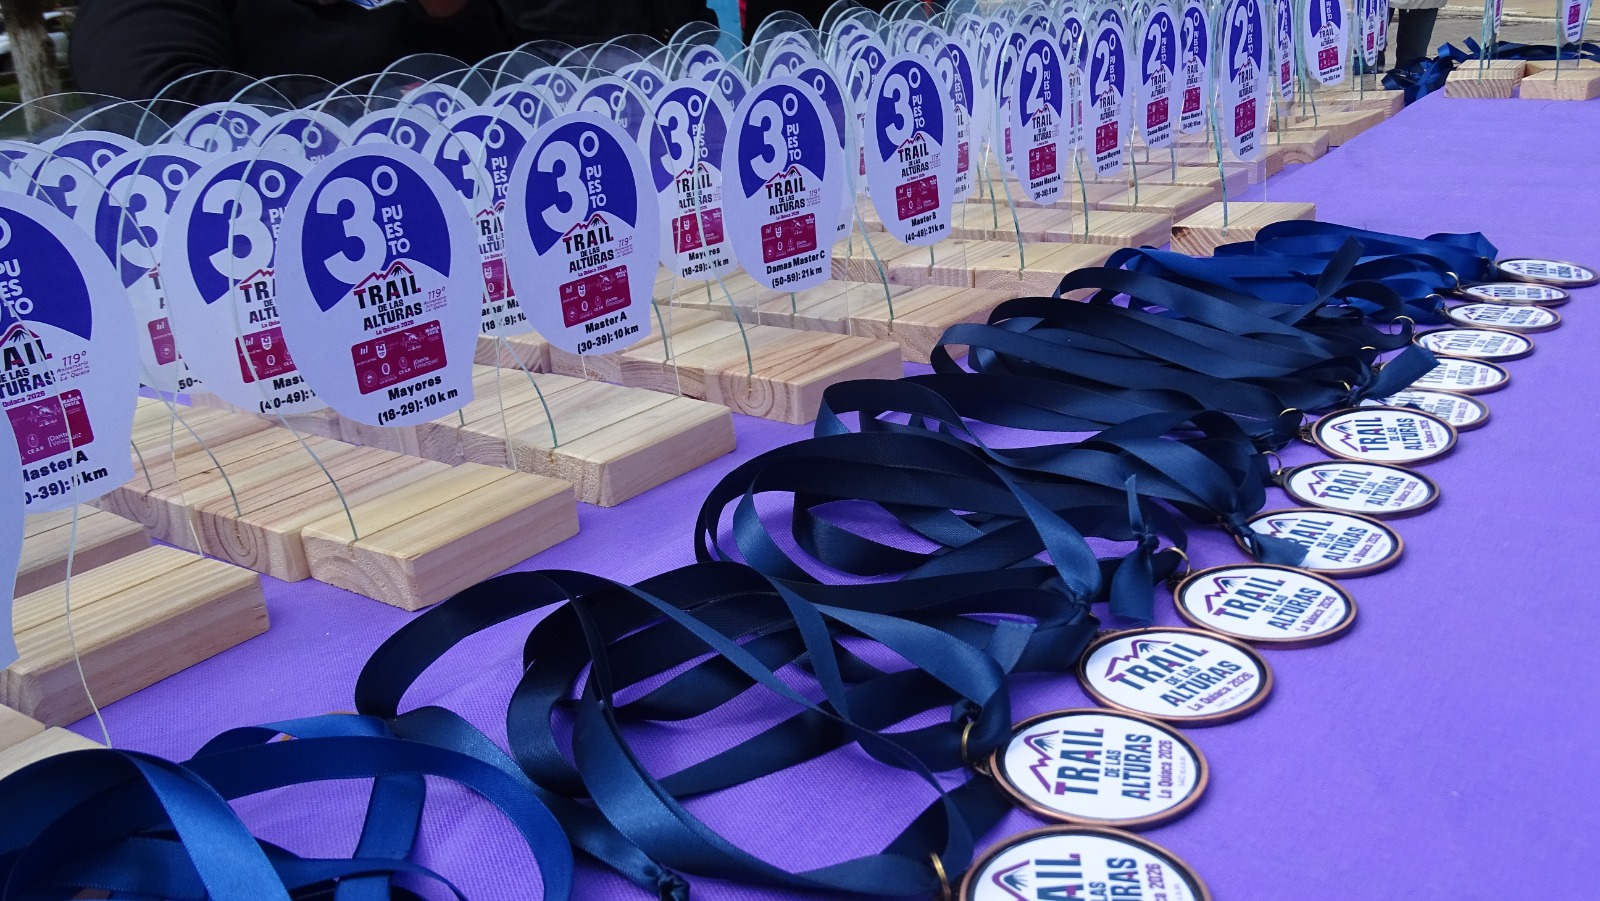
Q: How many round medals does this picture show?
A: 13